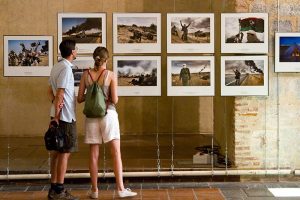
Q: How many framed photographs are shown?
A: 10